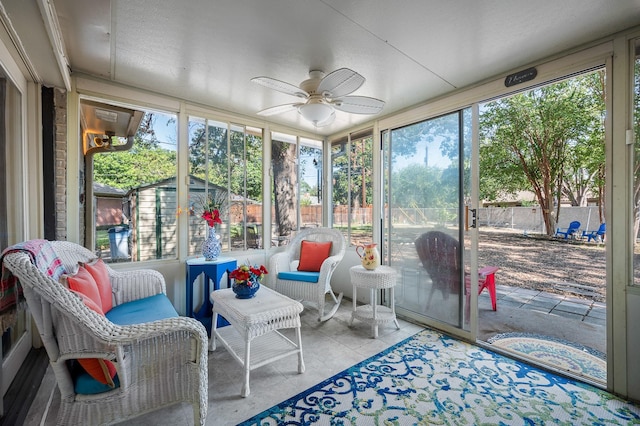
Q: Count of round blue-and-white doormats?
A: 1